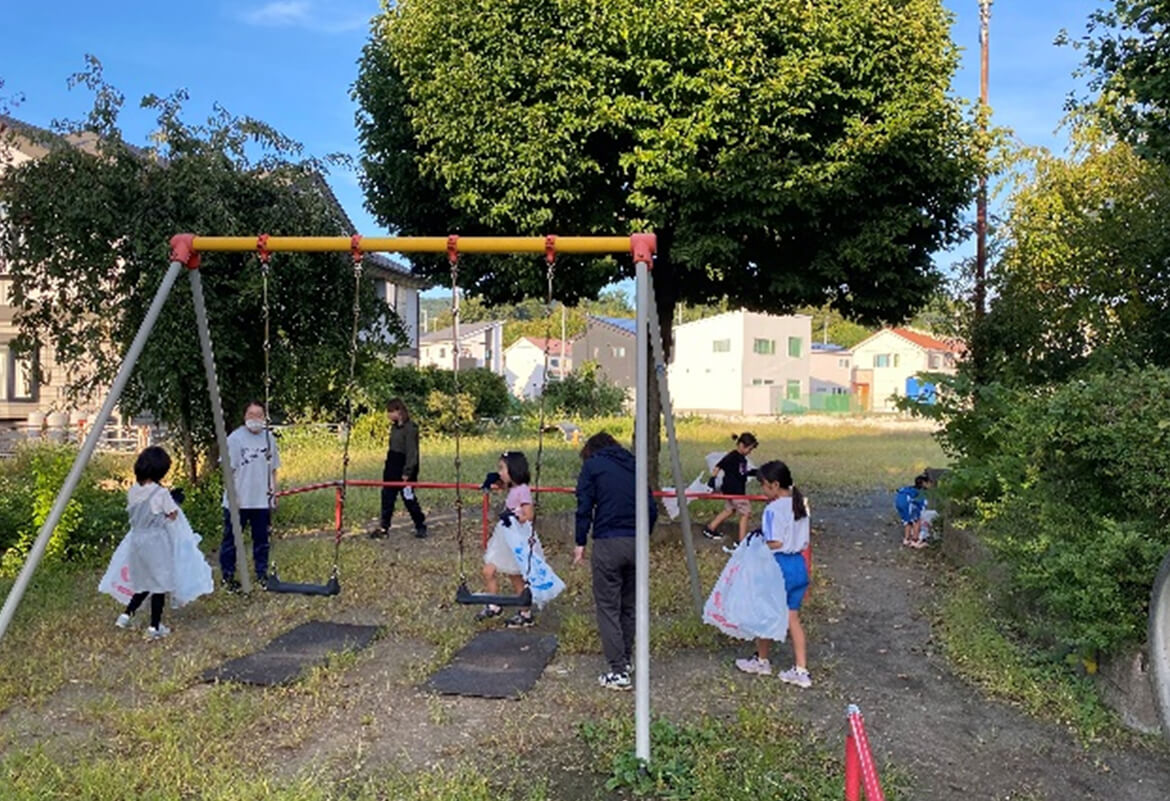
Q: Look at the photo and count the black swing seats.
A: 2